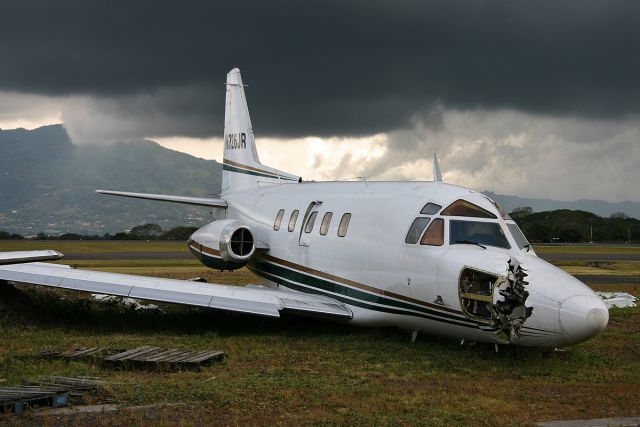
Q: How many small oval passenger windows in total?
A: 5